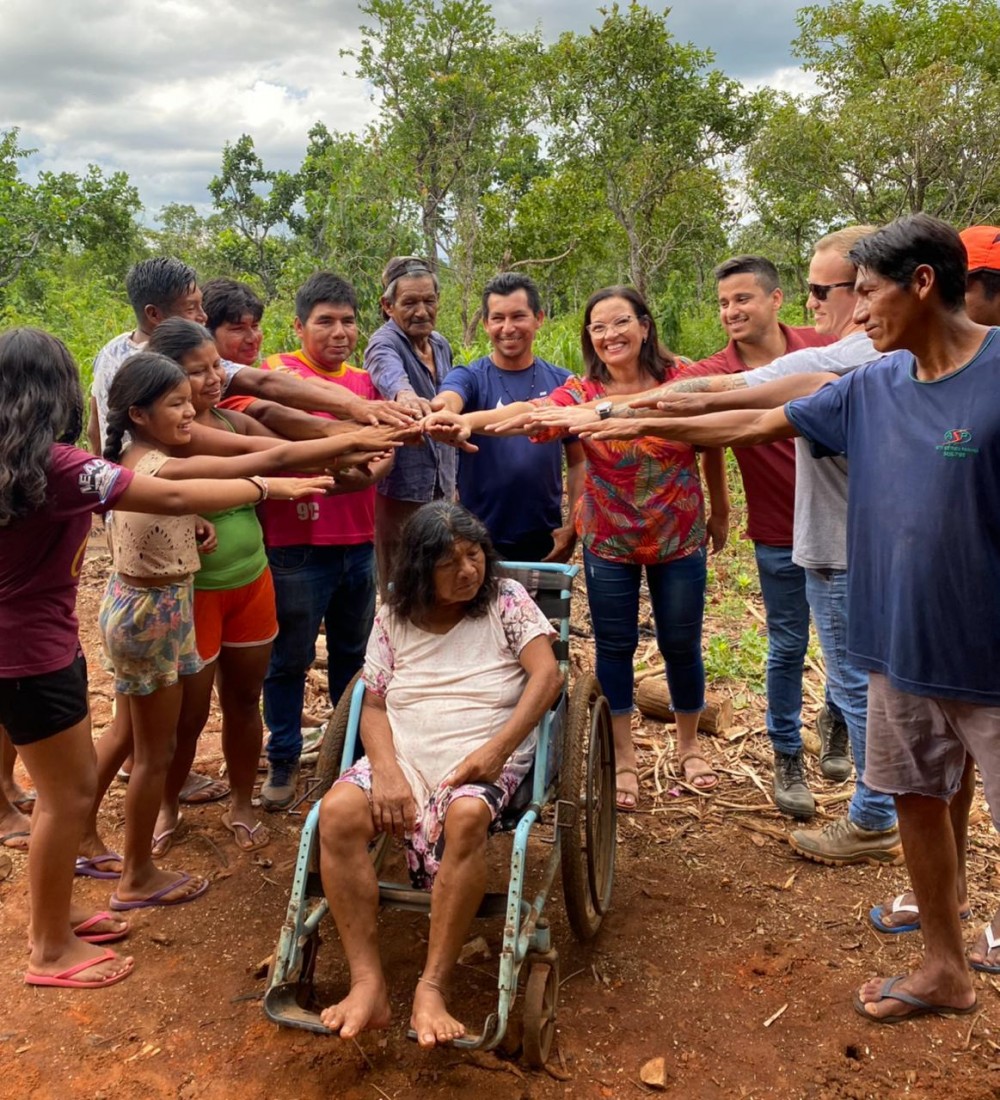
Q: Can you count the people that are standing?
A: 13